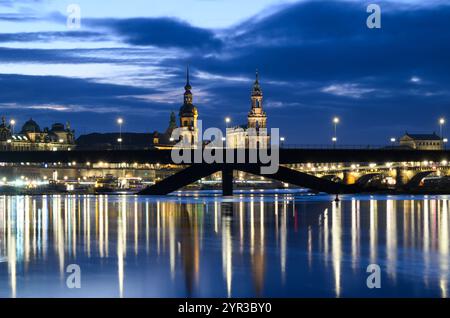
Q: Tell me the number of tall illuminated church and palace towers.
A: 2